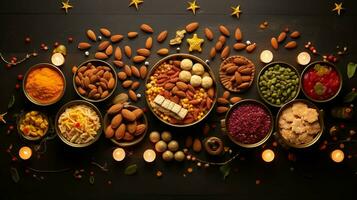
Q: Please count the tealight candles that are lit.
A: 8